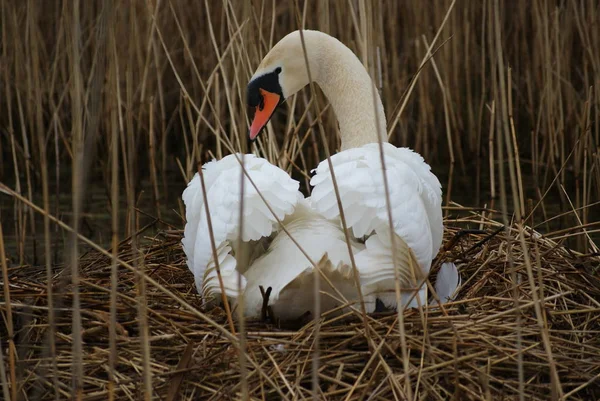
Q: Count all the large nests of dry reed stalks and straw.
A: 1